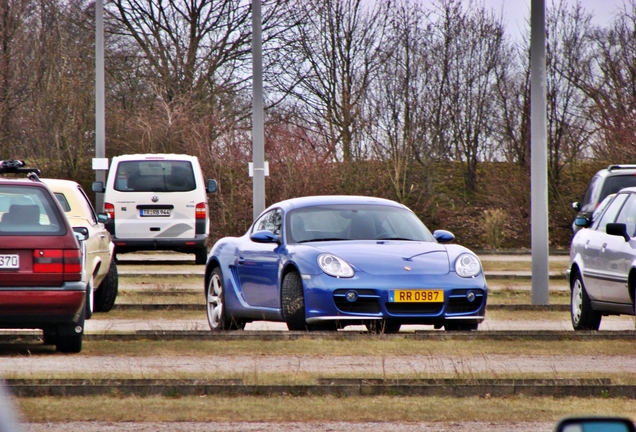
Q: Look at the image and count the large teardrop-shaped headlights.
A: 2